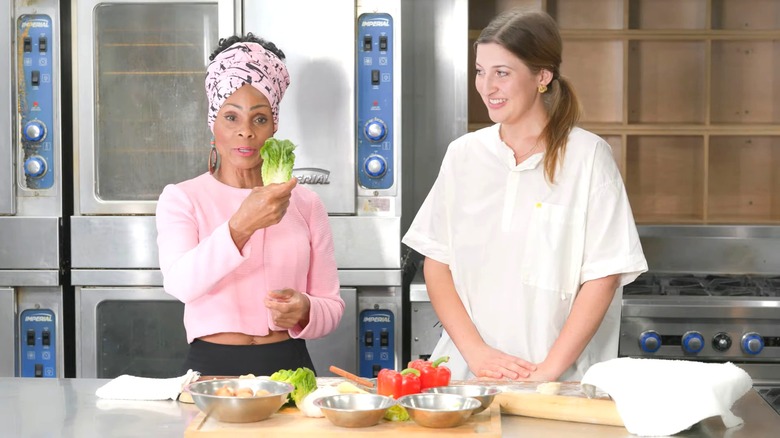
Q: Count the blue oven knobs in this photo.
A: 7